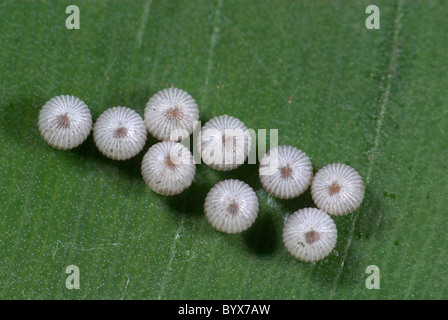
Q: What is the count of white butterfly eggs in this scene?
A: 9